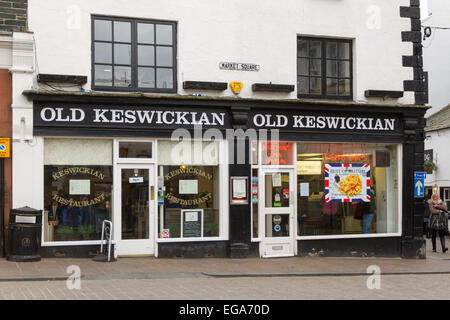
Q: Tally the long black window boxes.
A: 4